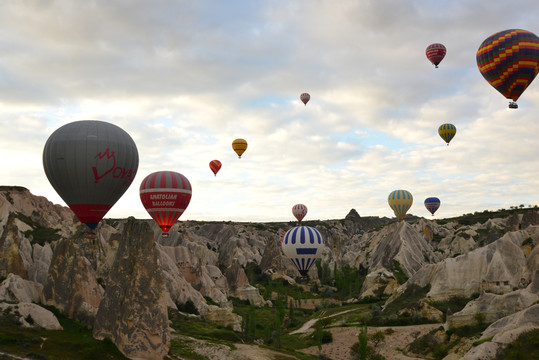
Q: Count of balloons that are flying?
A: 12